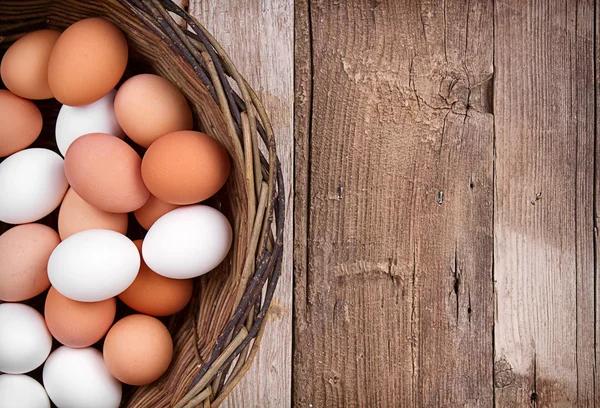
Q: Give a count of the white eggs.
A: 7